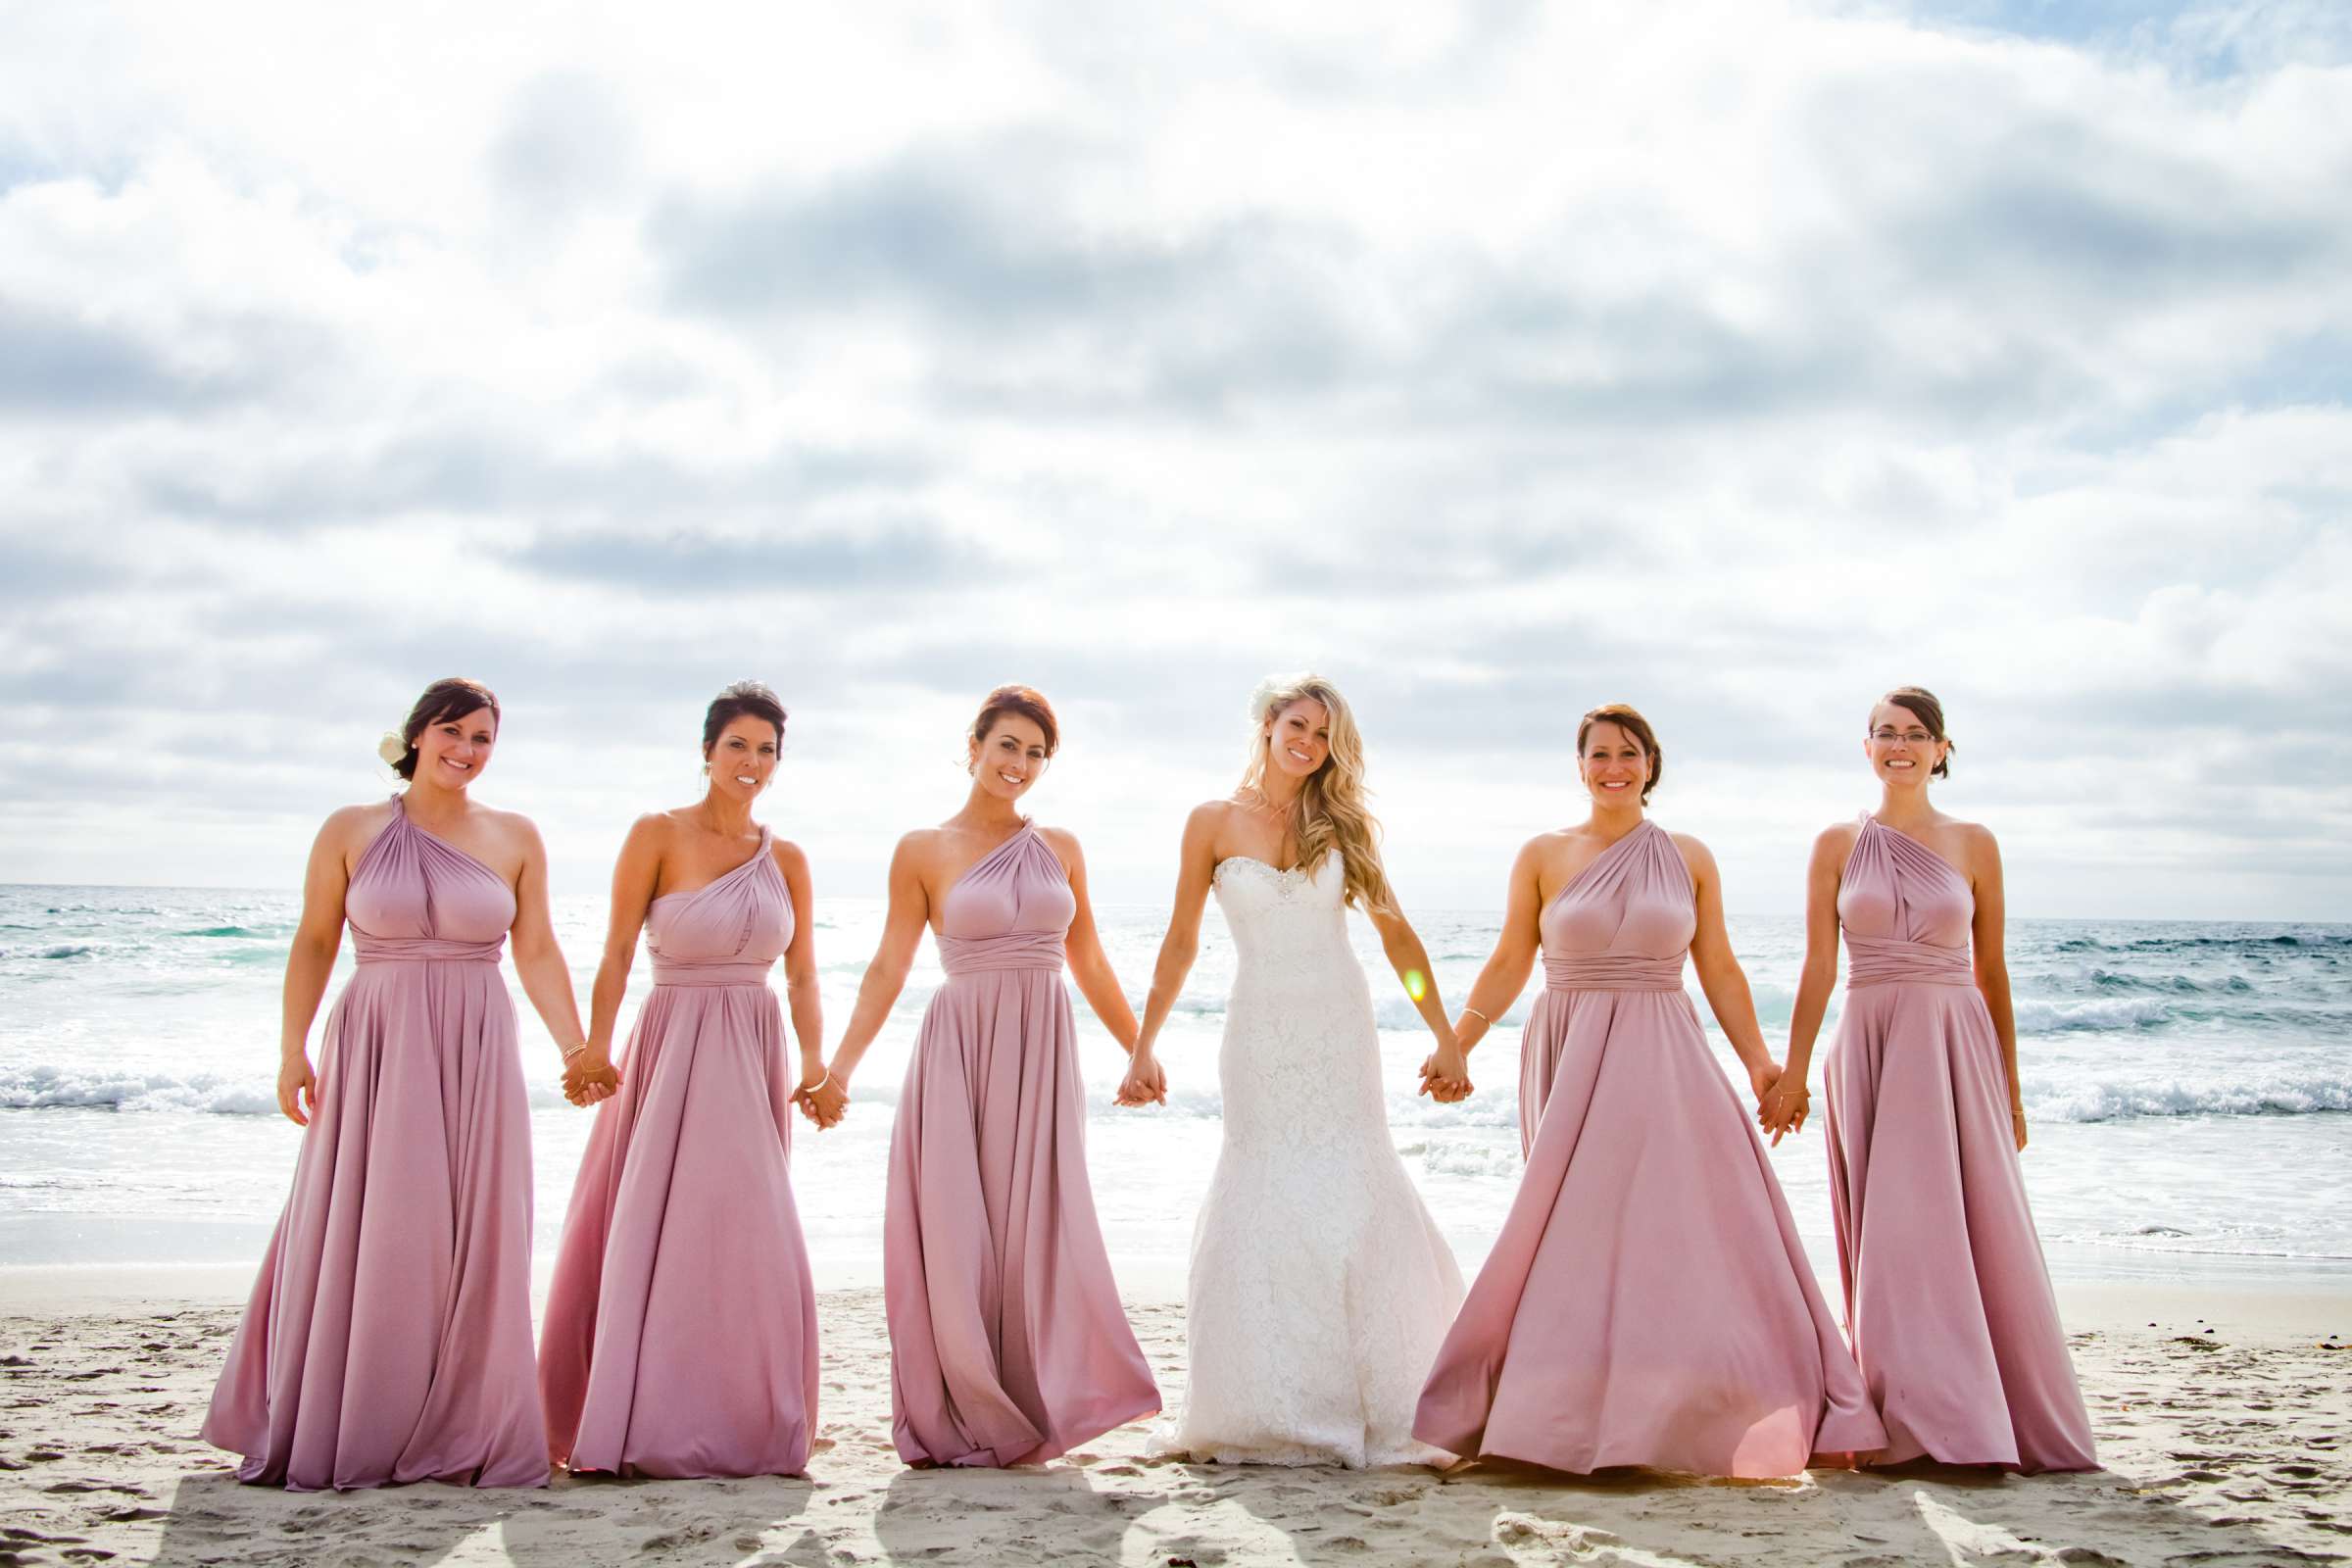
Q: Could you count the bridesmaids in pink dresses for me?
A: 5